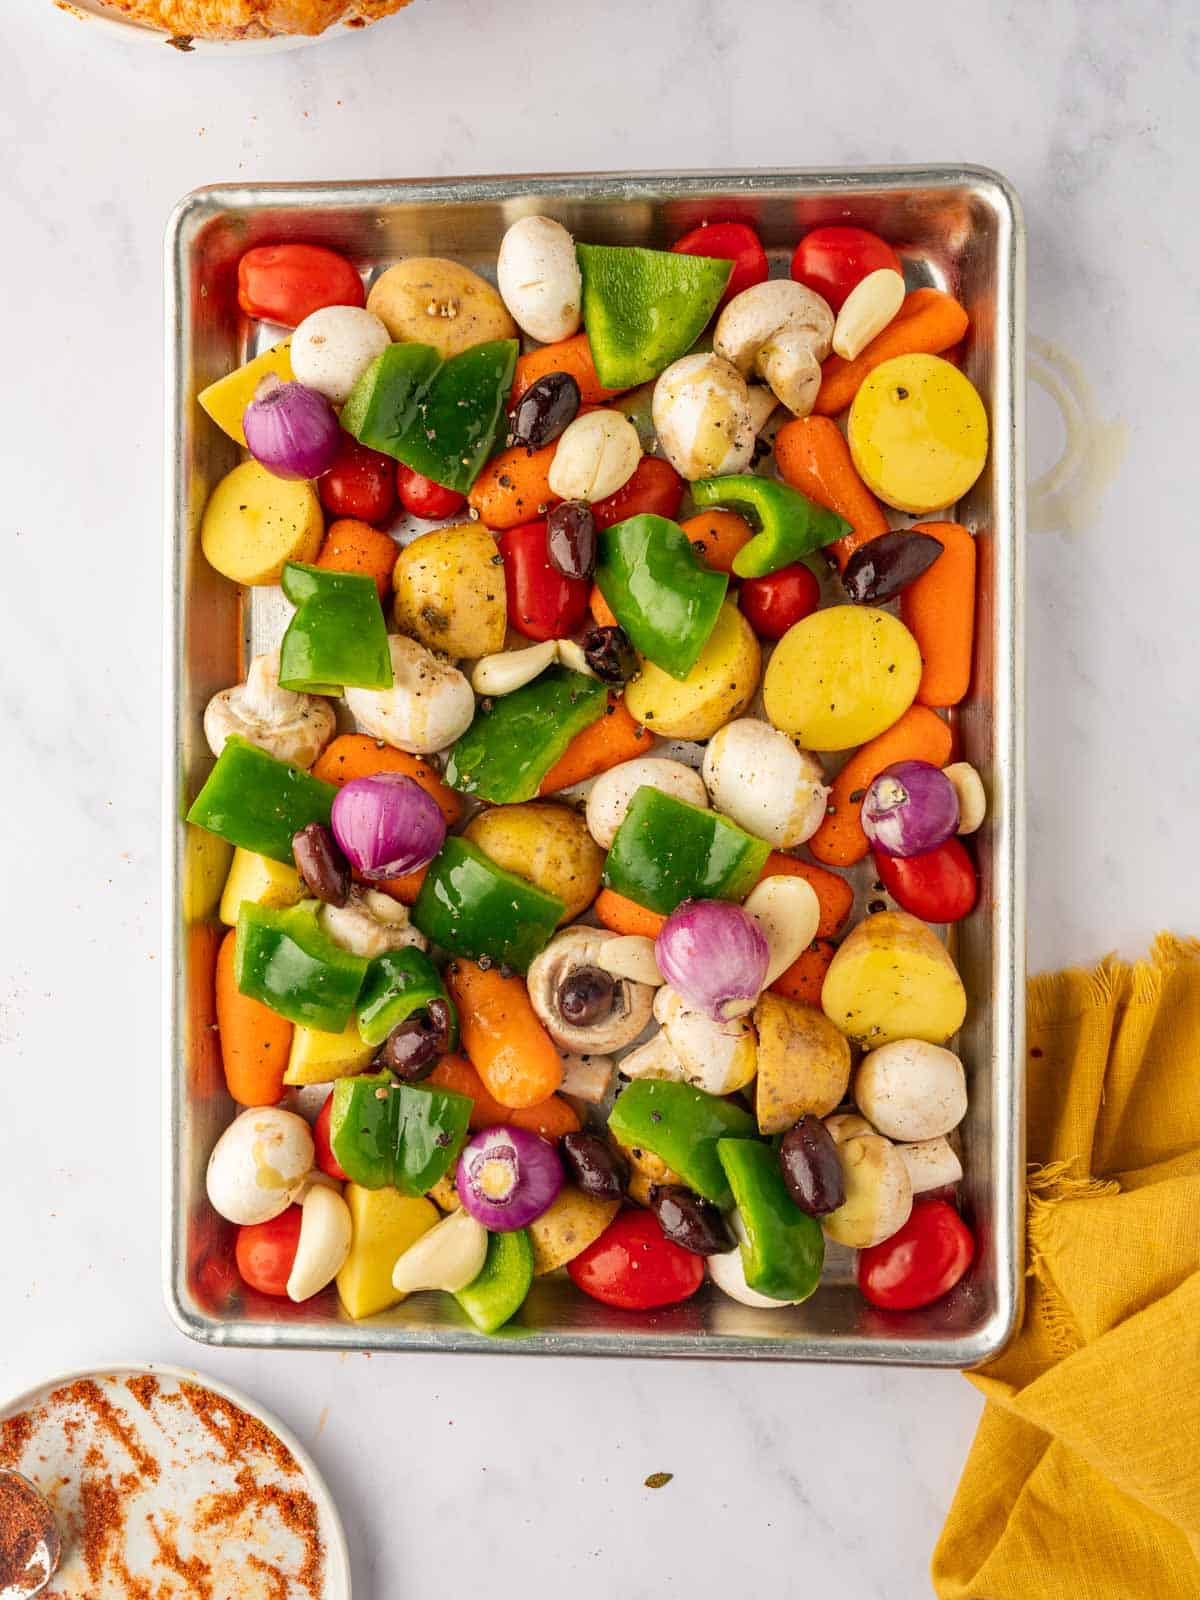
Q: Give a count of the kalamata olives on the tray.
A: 10